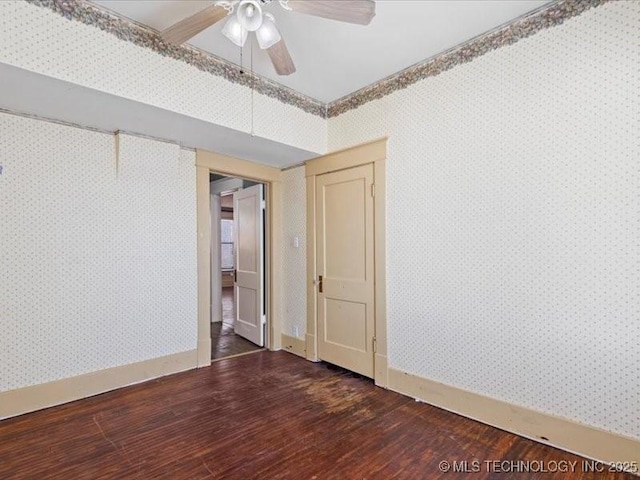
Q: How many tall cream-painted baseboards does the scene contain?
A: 3